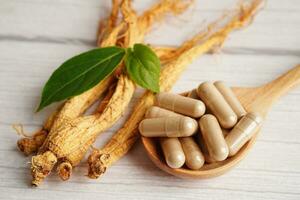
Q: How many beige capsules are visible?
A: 9